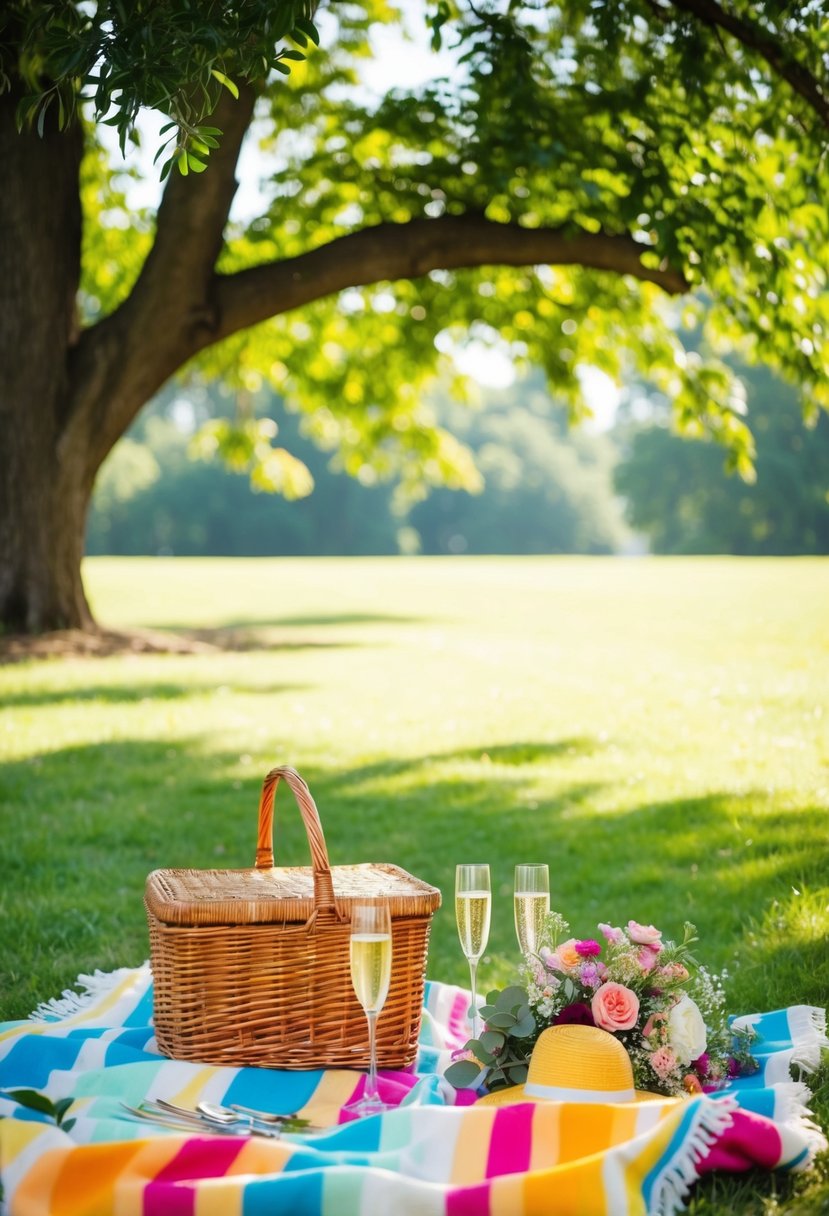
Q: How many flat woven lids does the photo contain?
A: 1